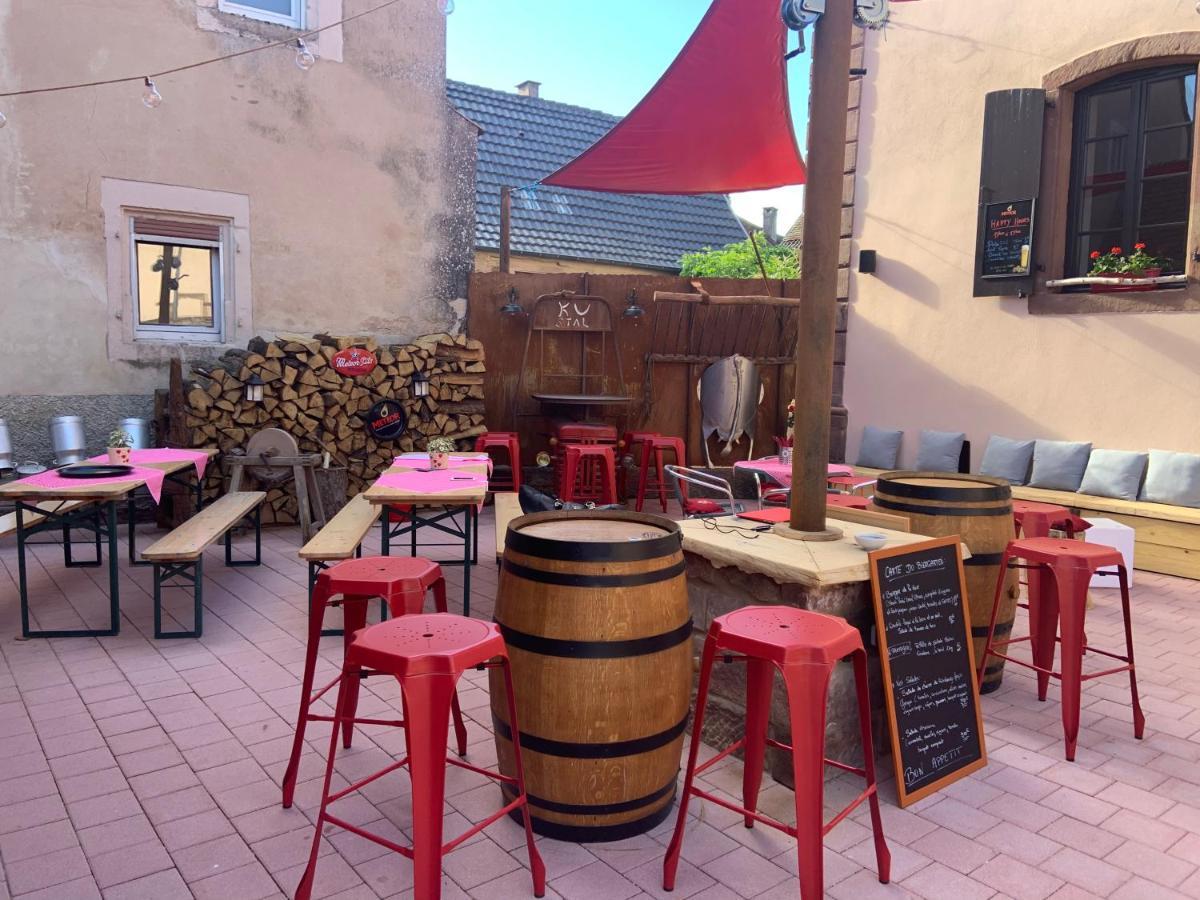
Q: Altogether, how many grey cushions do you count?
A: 6